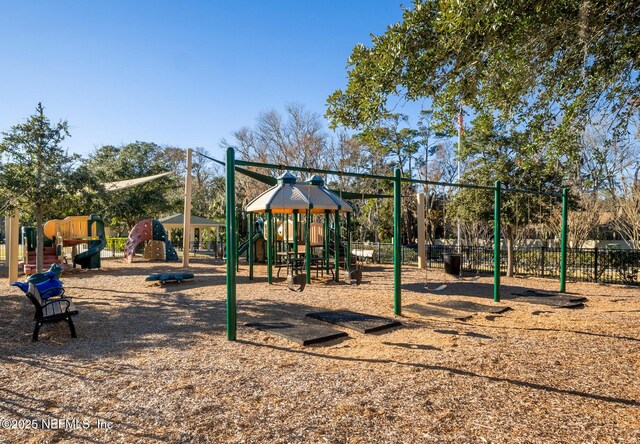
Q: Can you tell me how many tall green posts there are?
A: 4